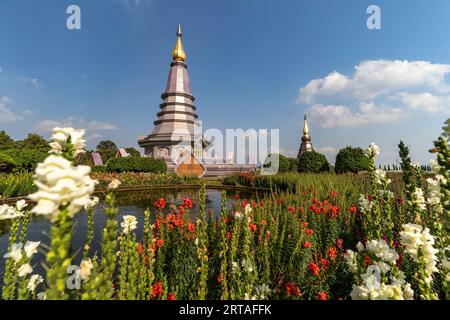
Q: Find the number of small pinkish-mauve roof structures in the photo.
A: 2